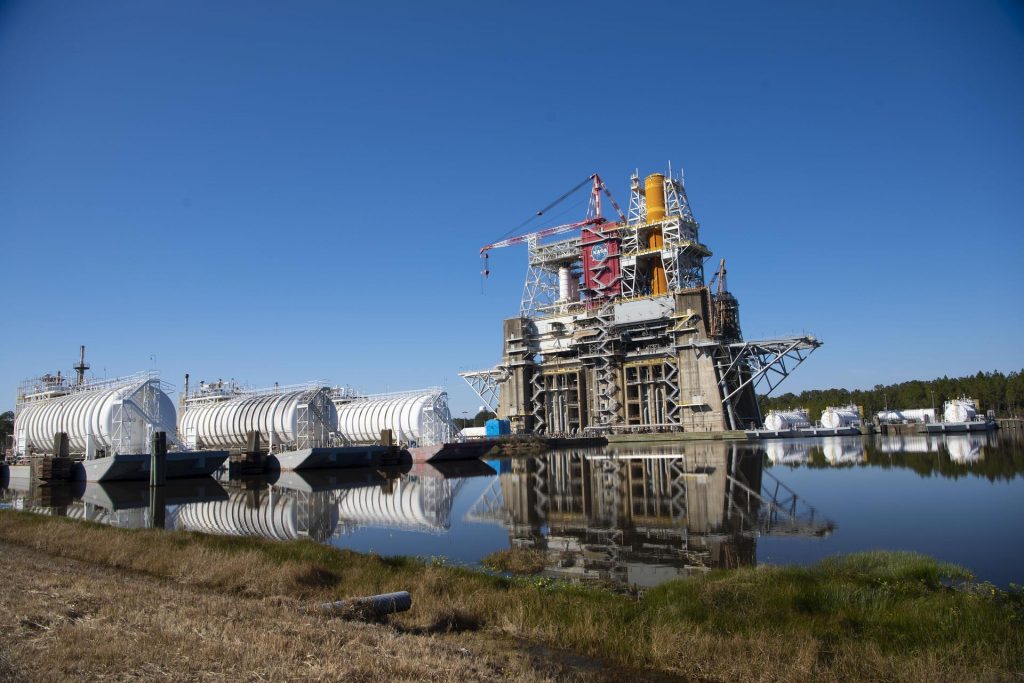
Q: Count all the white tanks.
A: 7